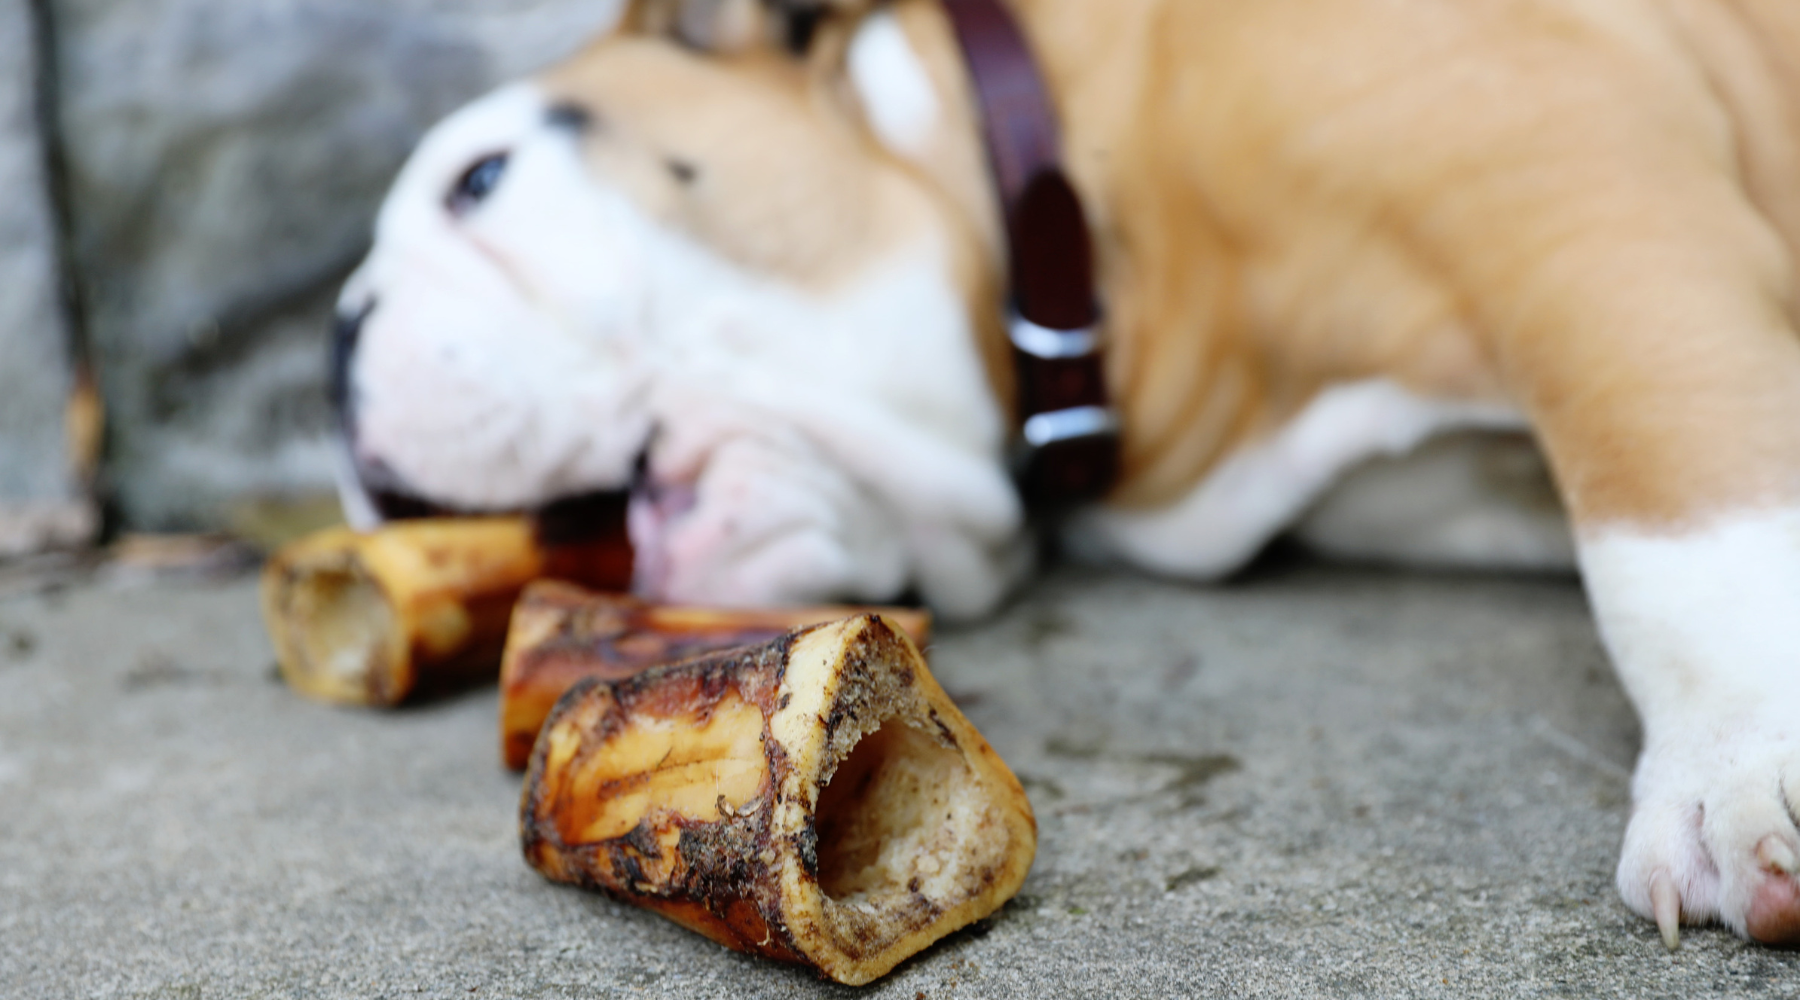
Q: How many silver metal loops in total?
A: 2